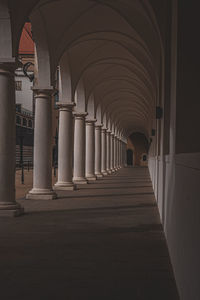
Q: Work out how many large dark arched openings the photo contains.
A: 1